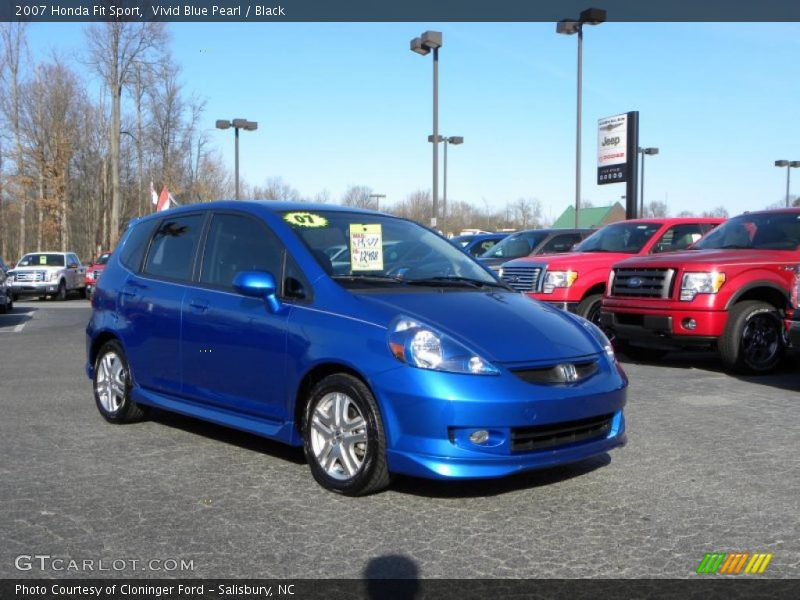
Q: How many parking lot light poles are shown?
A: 7